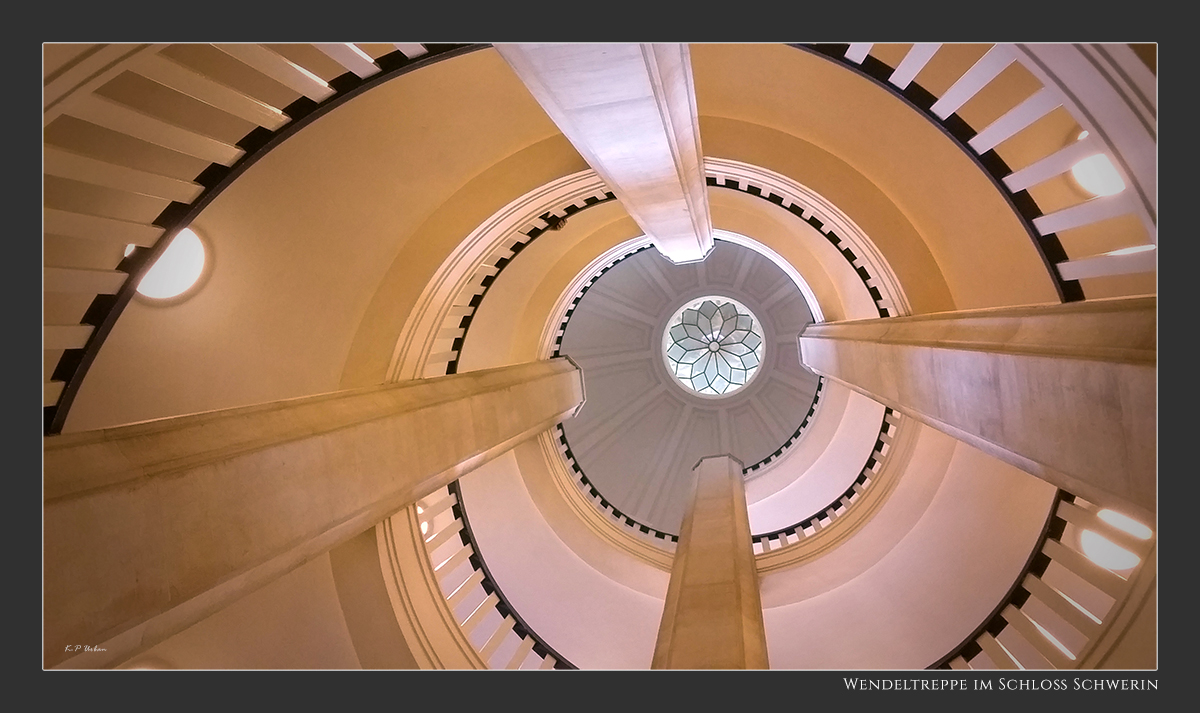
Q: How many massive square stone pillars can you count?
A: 4